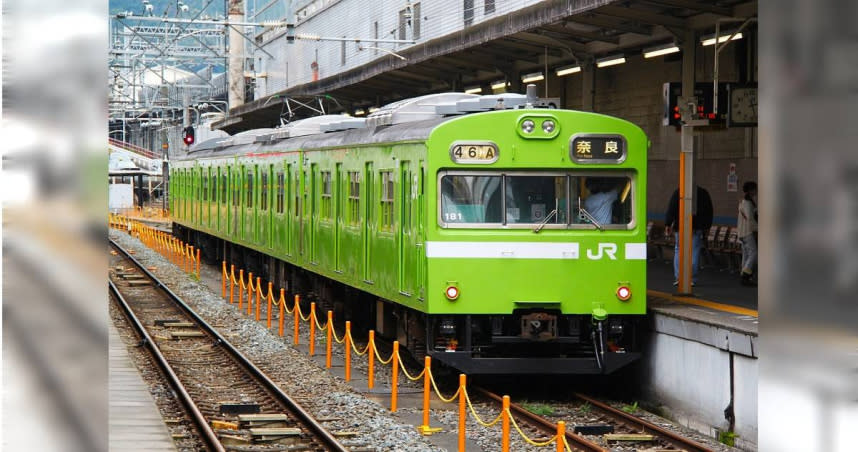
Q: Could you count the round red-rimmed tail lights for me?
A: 2